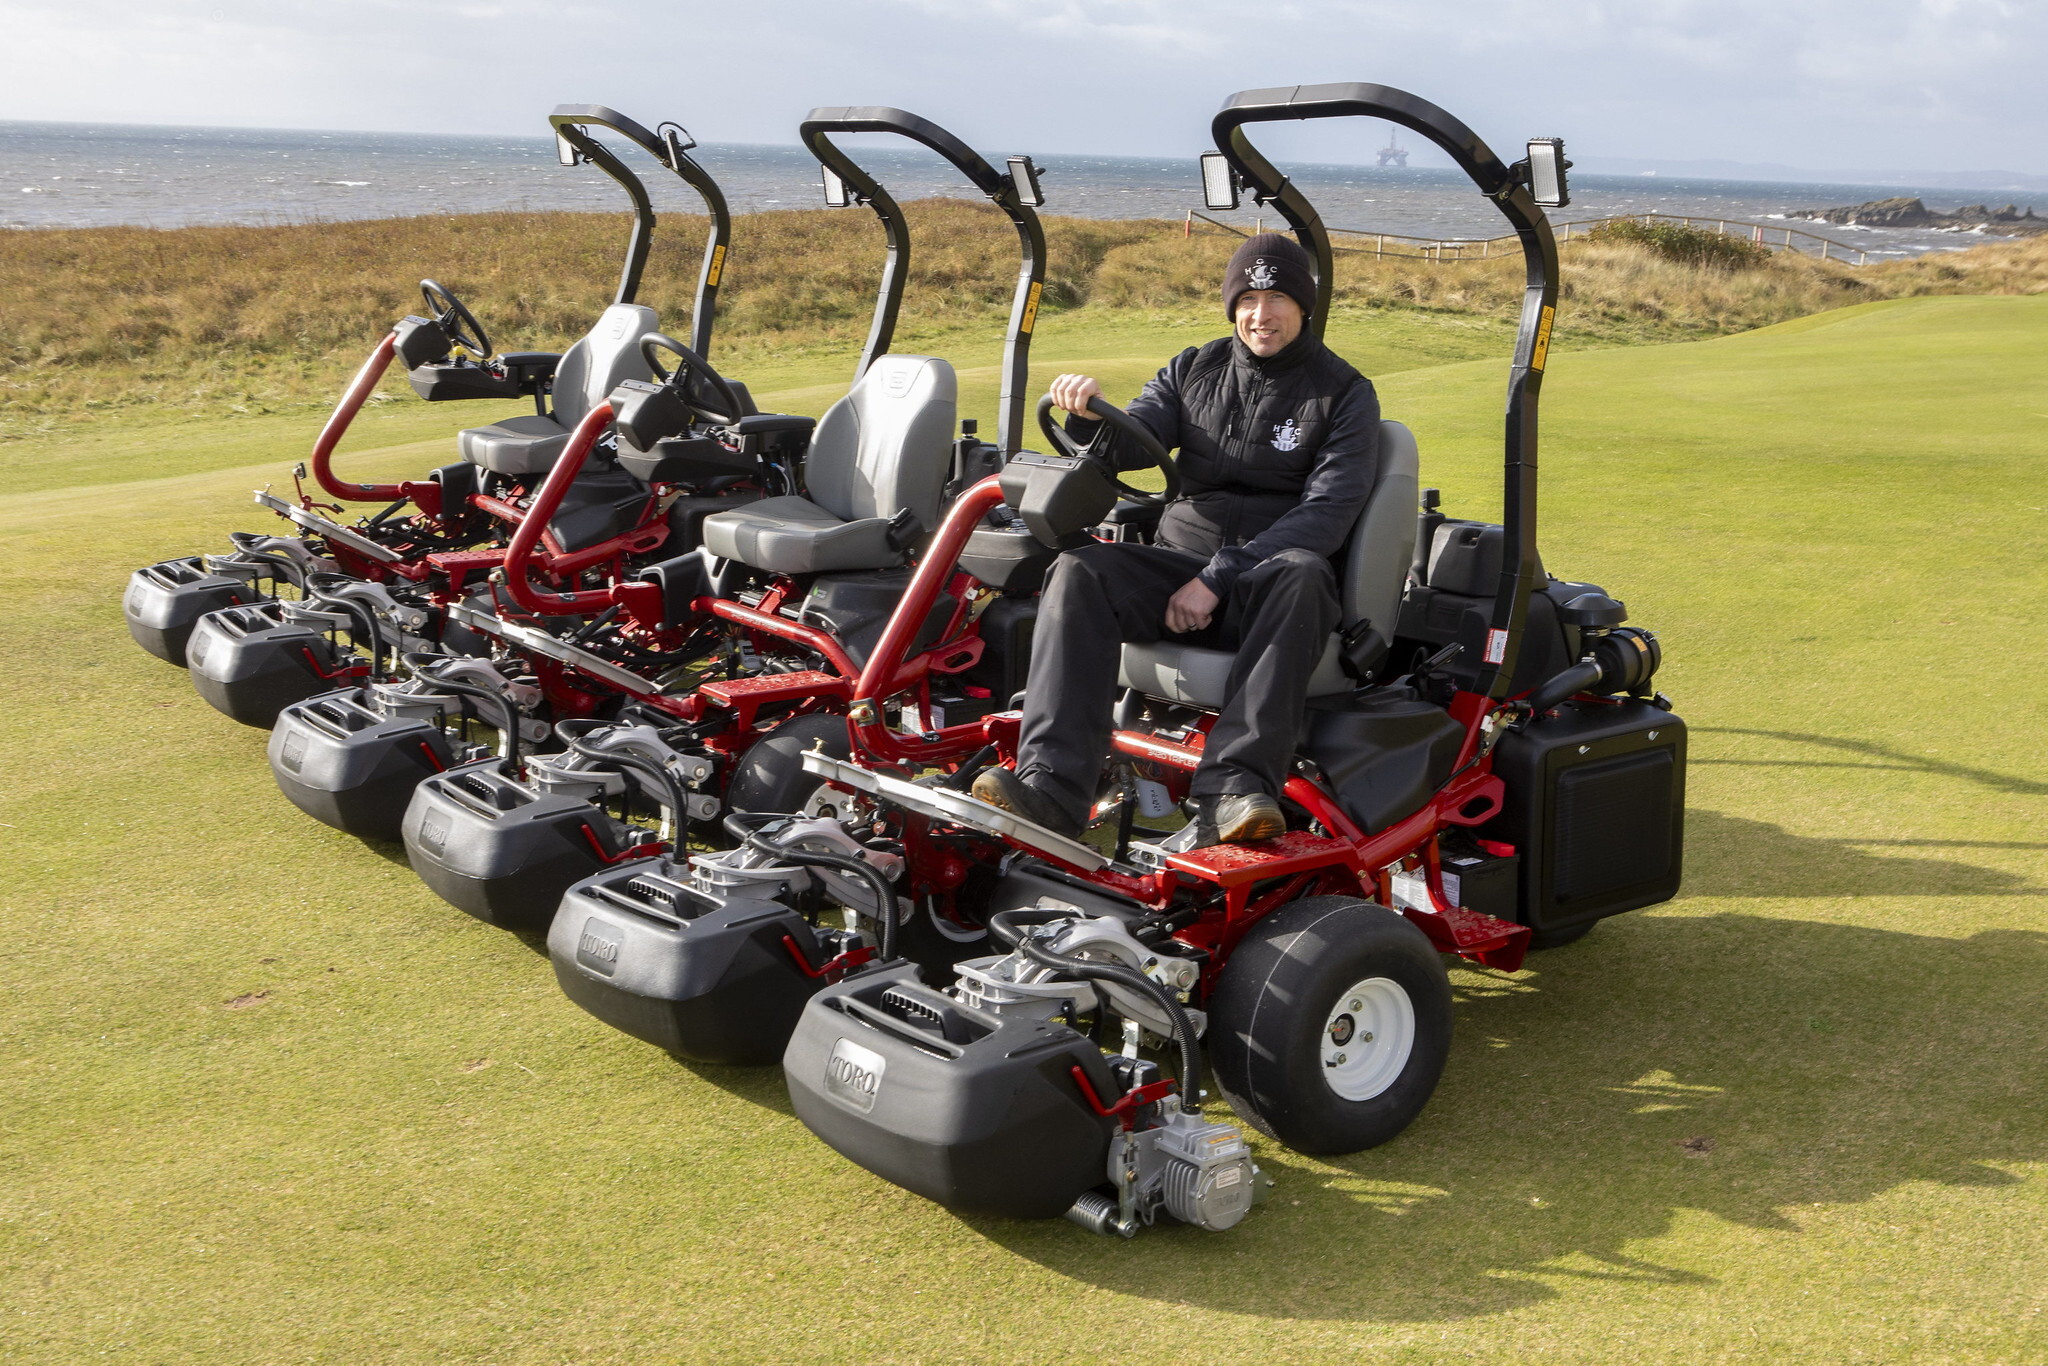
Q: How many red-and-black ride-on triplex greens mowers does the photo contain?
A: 3